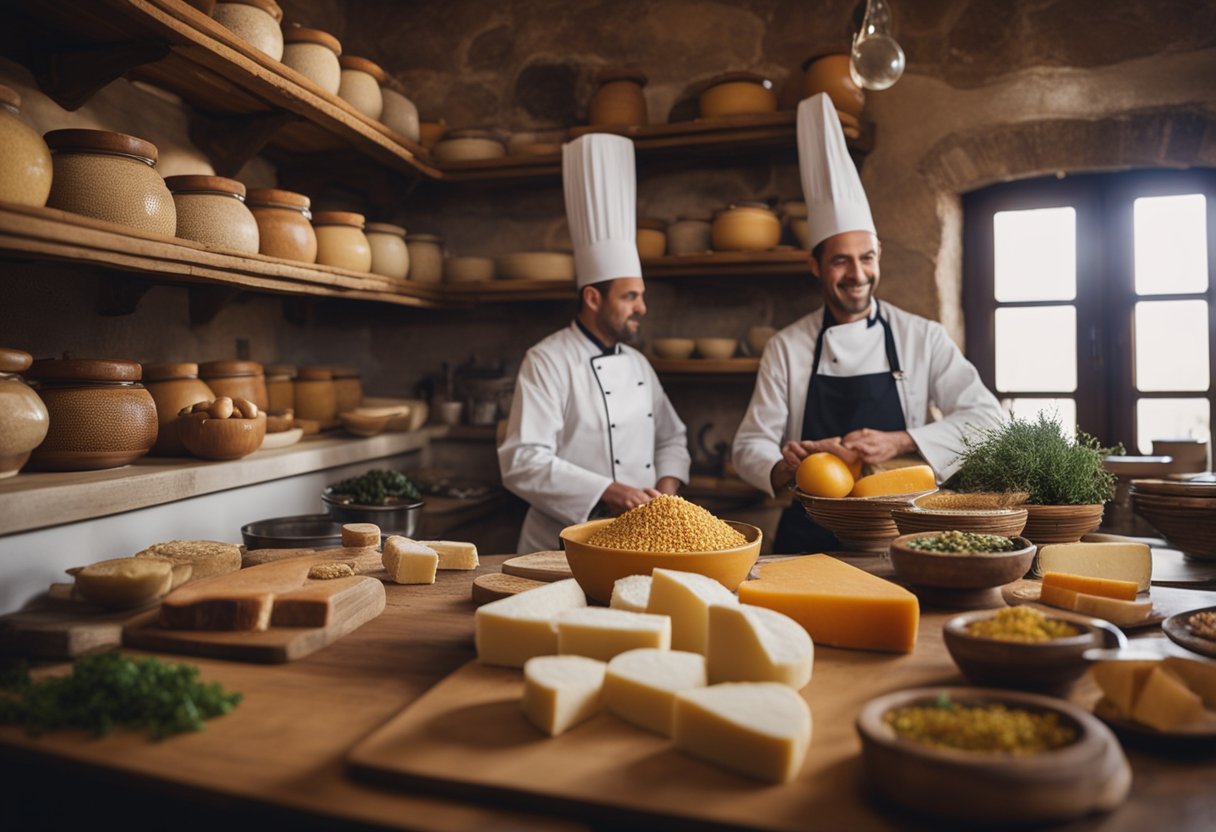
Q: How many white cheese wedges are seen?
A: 8